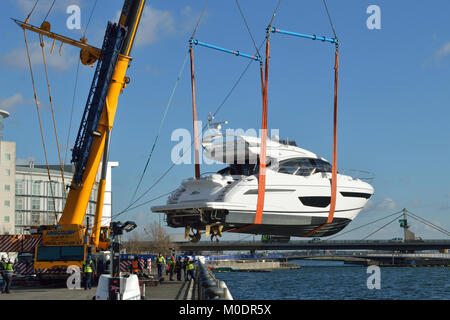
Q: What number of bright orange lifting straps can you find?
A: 4